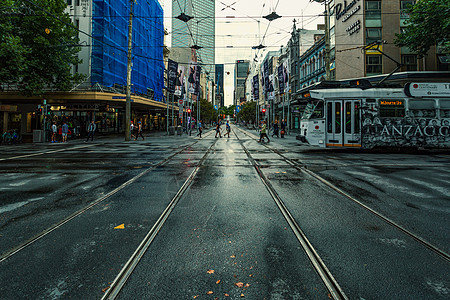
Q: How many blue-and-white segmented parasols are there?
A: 0